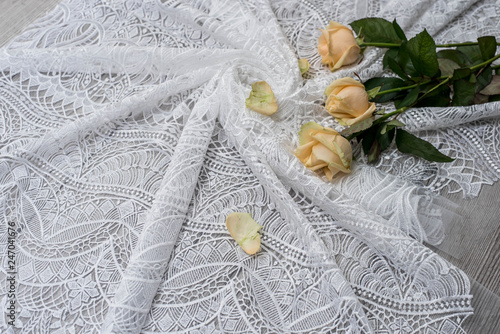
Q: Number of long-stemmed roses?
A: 3